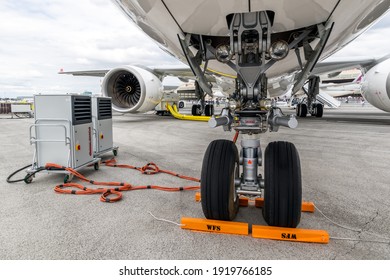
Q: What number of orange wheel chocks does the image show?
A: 4